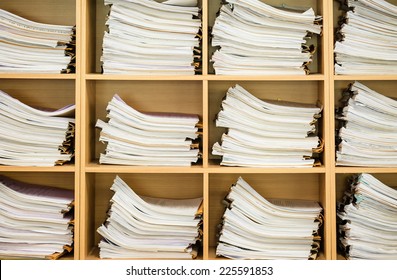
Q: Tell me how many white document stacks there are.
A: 12